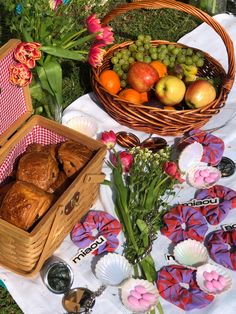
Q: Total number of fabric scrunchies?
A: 6